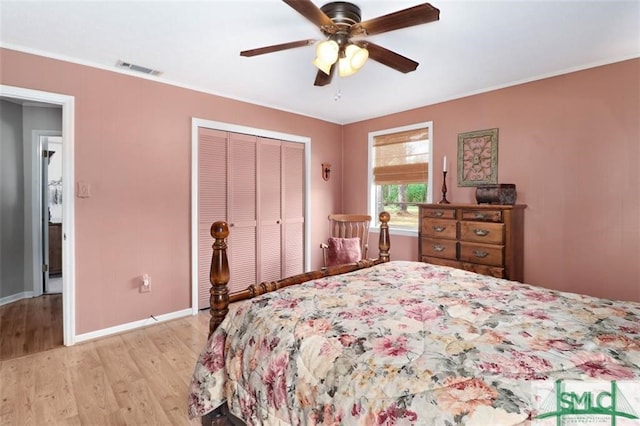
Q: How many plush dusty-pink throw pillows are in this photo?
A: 1